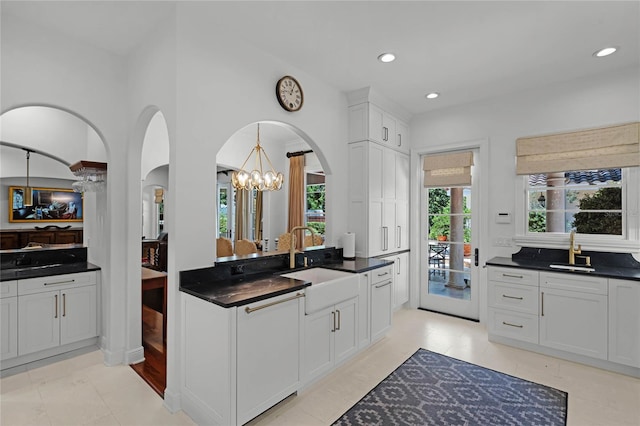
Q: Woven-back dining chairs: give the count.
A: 4